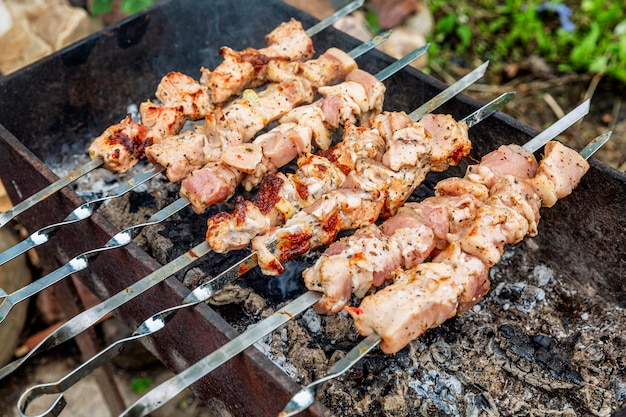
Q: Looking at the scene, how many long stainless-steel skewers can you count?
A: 7